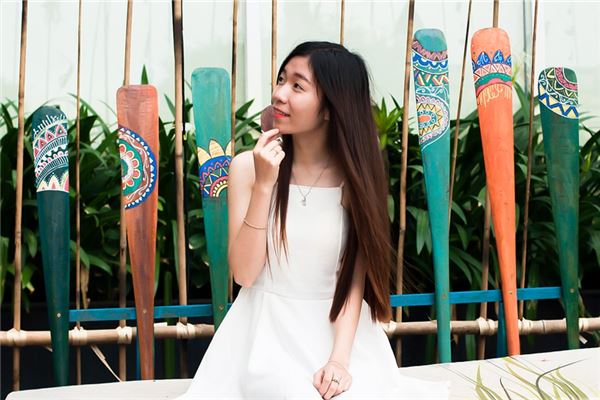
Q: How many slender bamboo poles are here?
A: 11